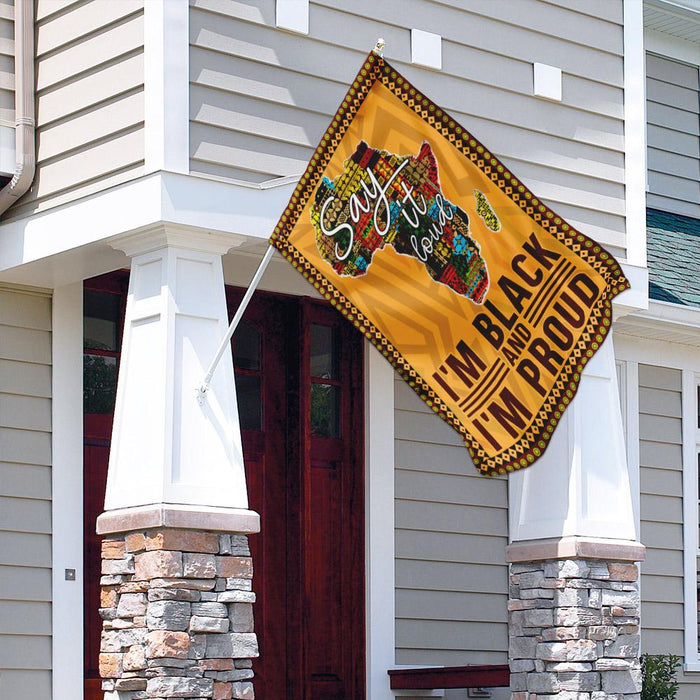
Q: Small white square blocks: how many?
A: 3